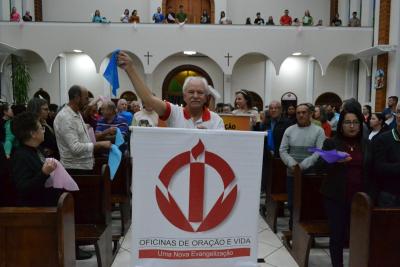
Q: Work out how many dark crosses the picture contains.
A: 2